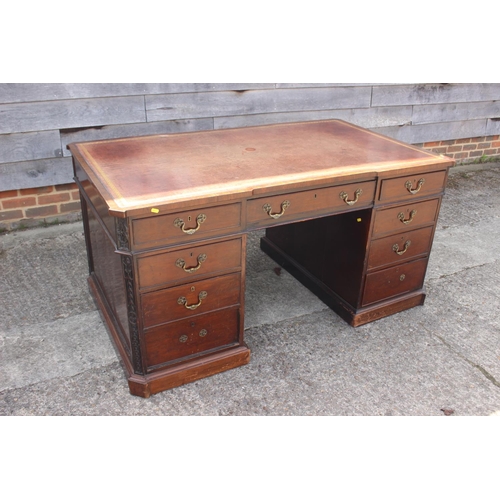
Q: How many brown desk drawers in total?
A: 9